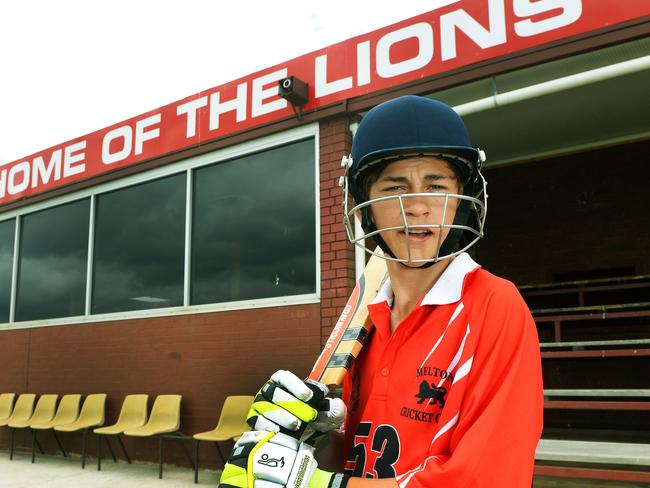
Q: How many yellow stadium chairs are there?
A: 8